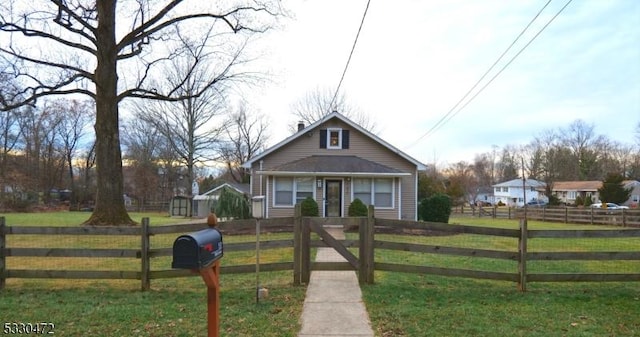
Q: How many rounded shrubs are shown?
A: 3